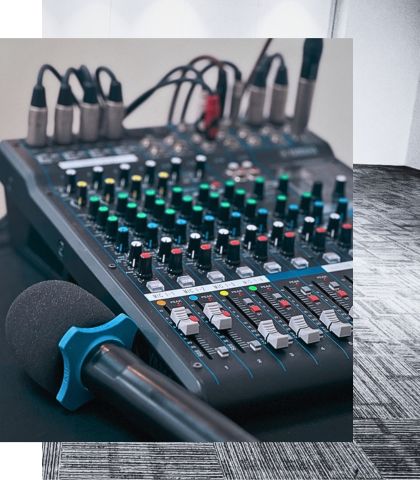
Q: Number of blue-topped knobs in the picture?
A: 9